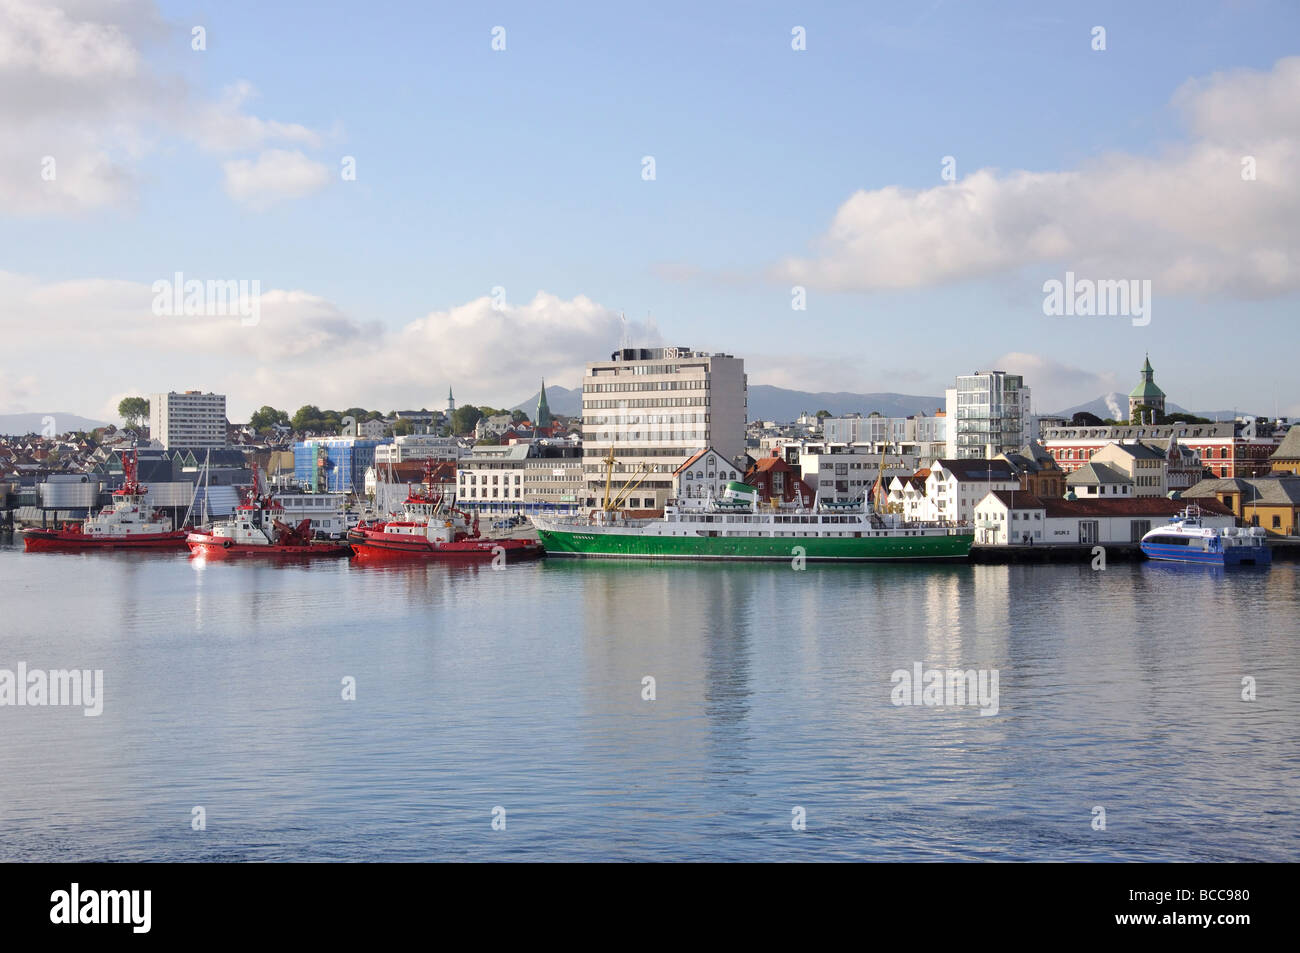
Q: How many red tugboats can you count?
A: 3